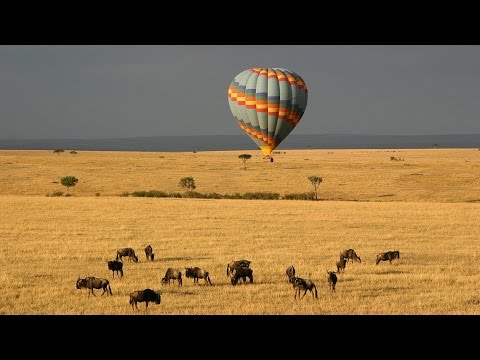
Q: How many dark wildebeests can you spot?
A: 15